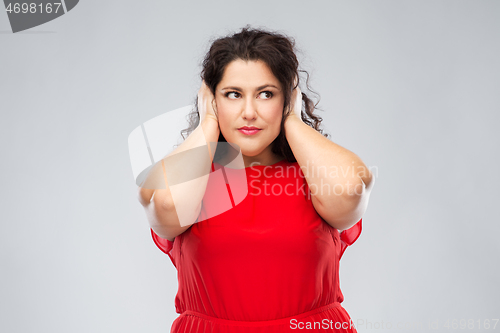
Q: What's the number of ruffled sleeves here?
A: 2